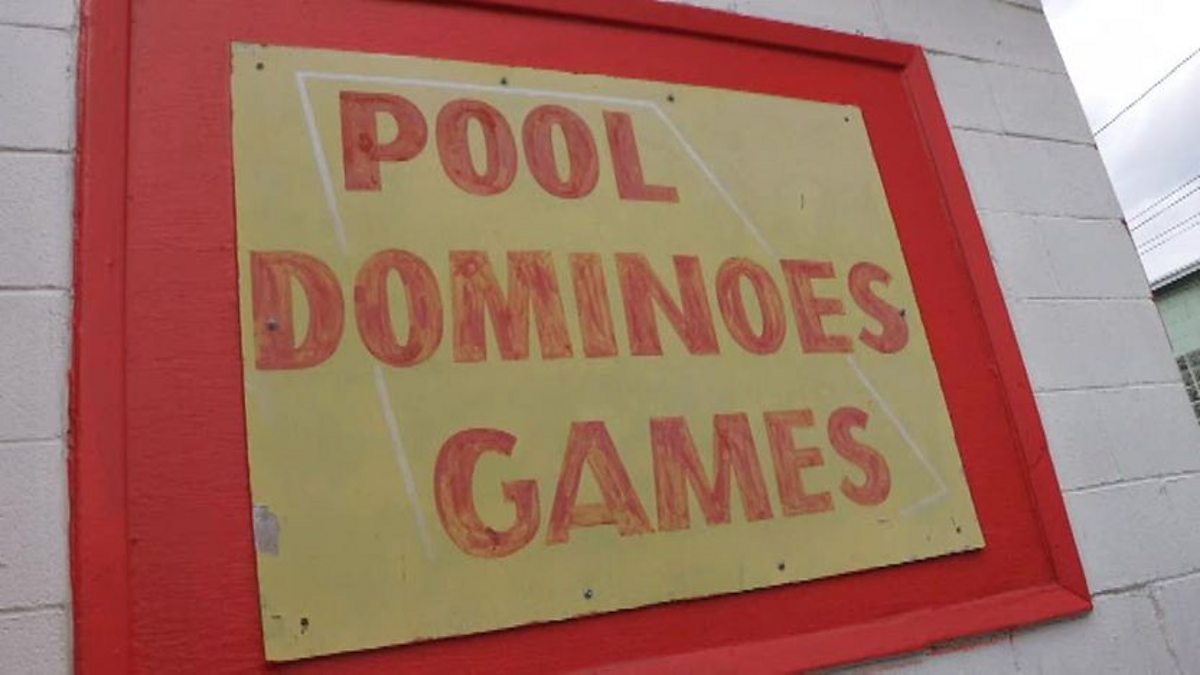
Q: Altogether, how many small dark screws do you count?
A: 10